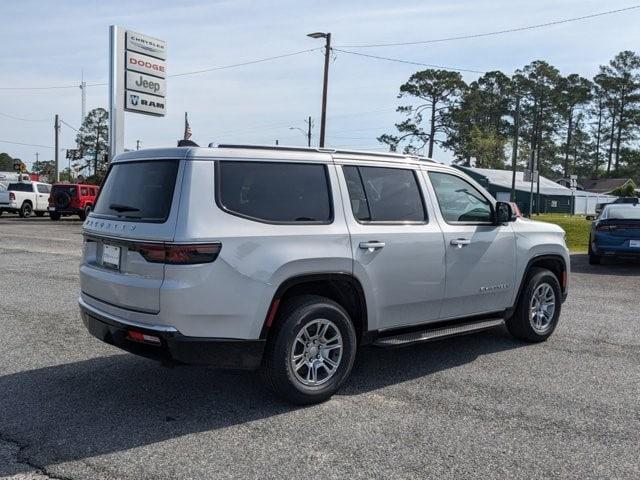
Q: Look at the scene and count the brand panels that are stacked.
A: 4